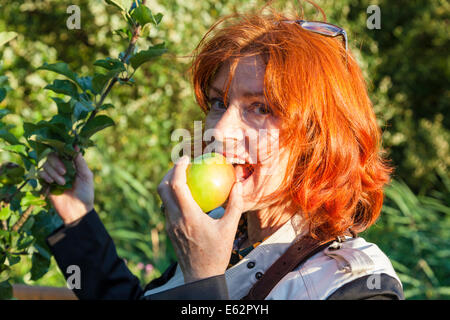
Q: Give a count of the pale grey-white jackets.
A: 1